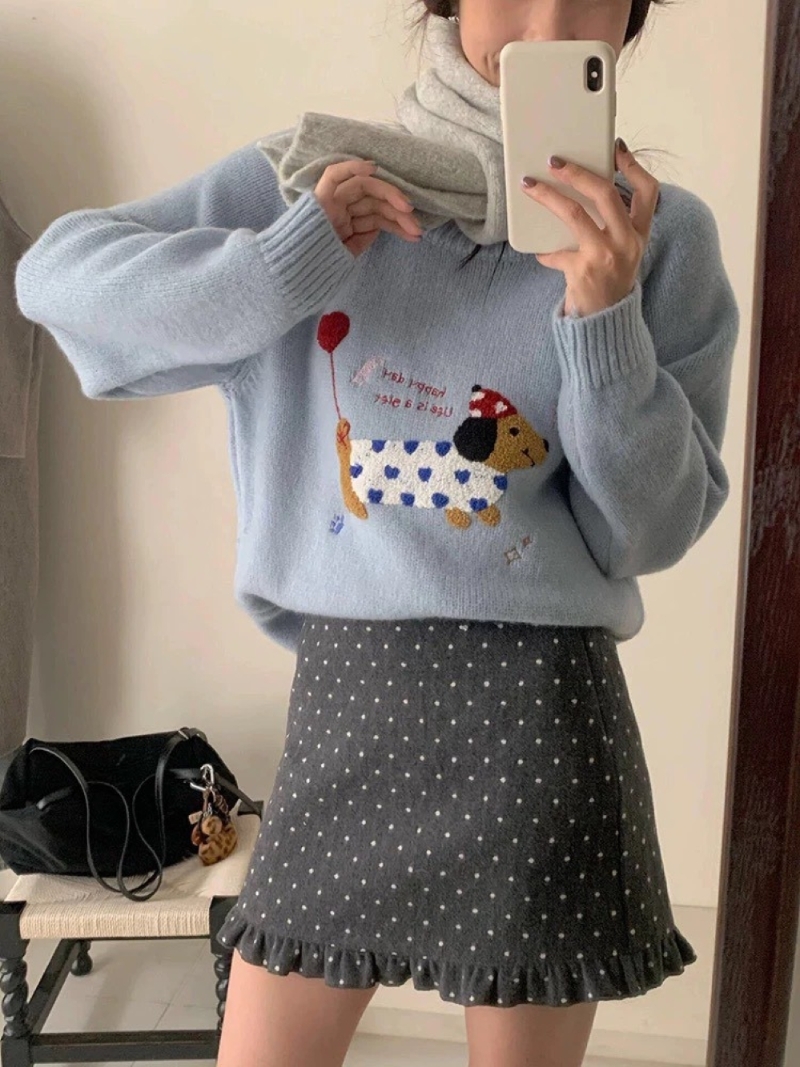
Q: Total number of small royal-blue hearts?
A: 12